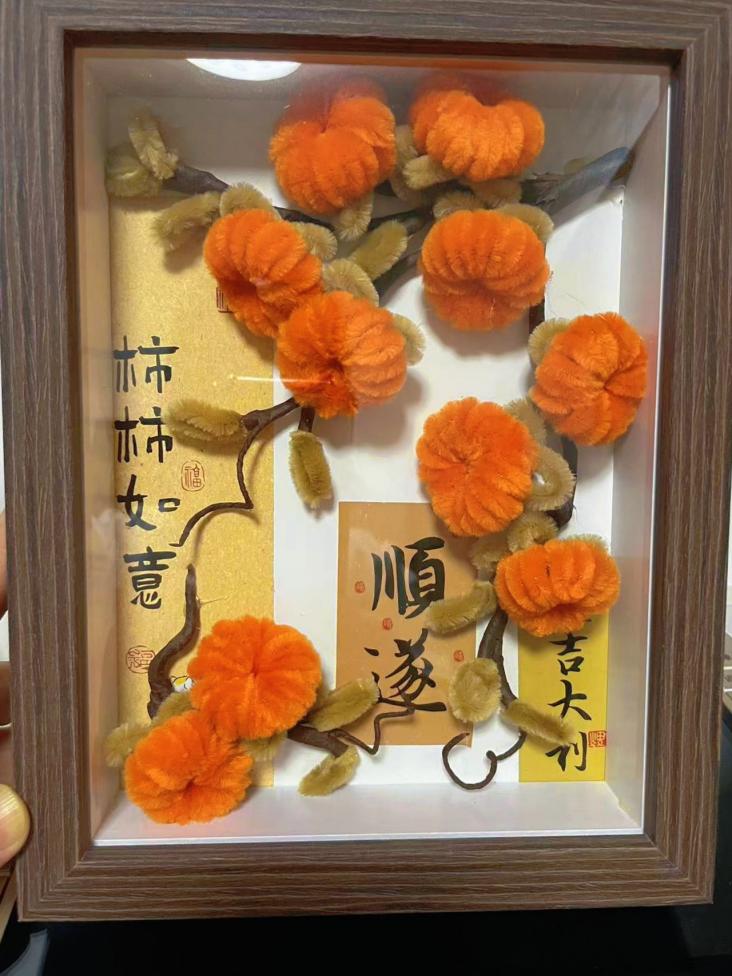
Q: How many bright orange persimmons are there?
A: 10